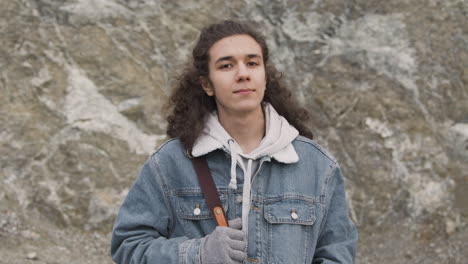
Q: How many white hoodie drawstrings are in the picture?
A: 2